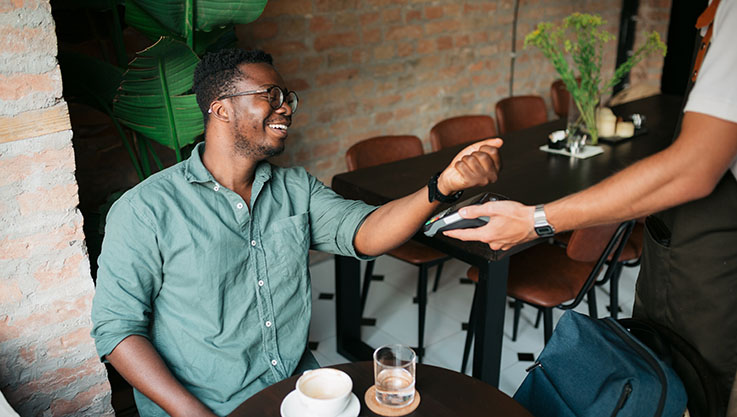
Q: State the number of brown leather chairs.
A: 6